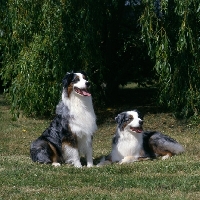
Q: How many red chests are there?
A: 0